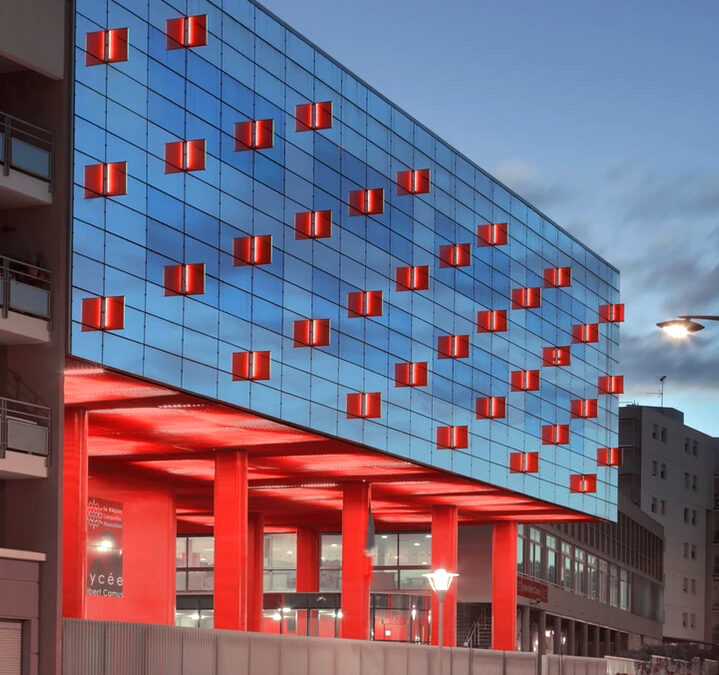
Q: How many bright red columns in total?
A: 7